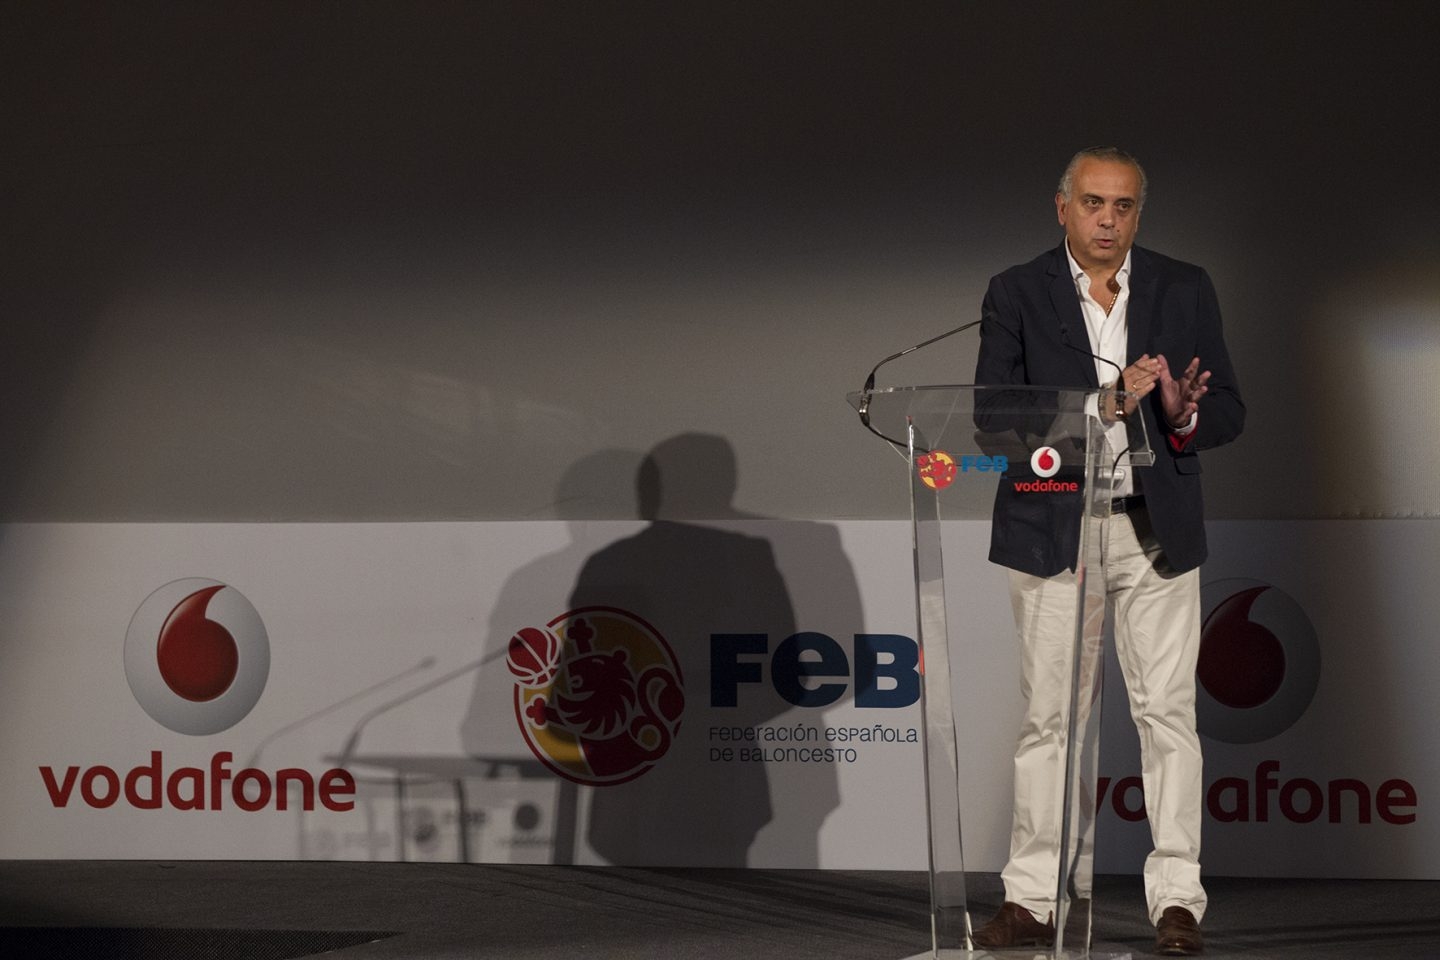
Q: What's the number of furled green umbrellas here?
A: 0